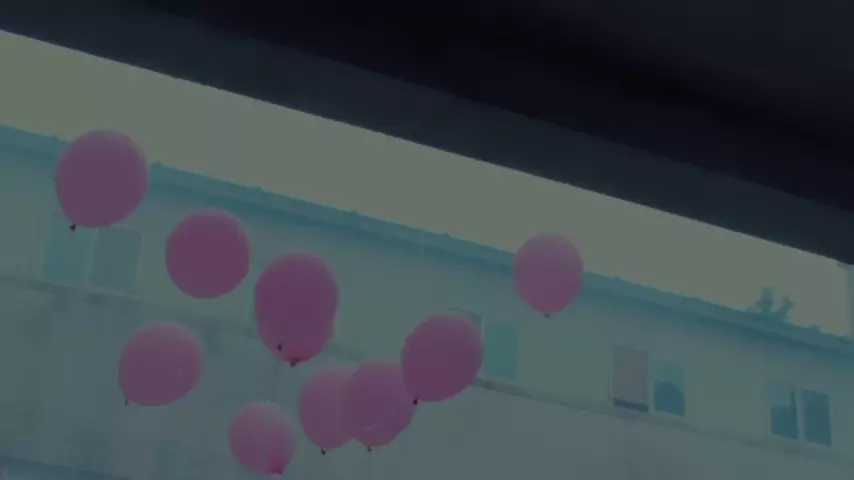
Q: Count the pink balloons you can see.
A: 10